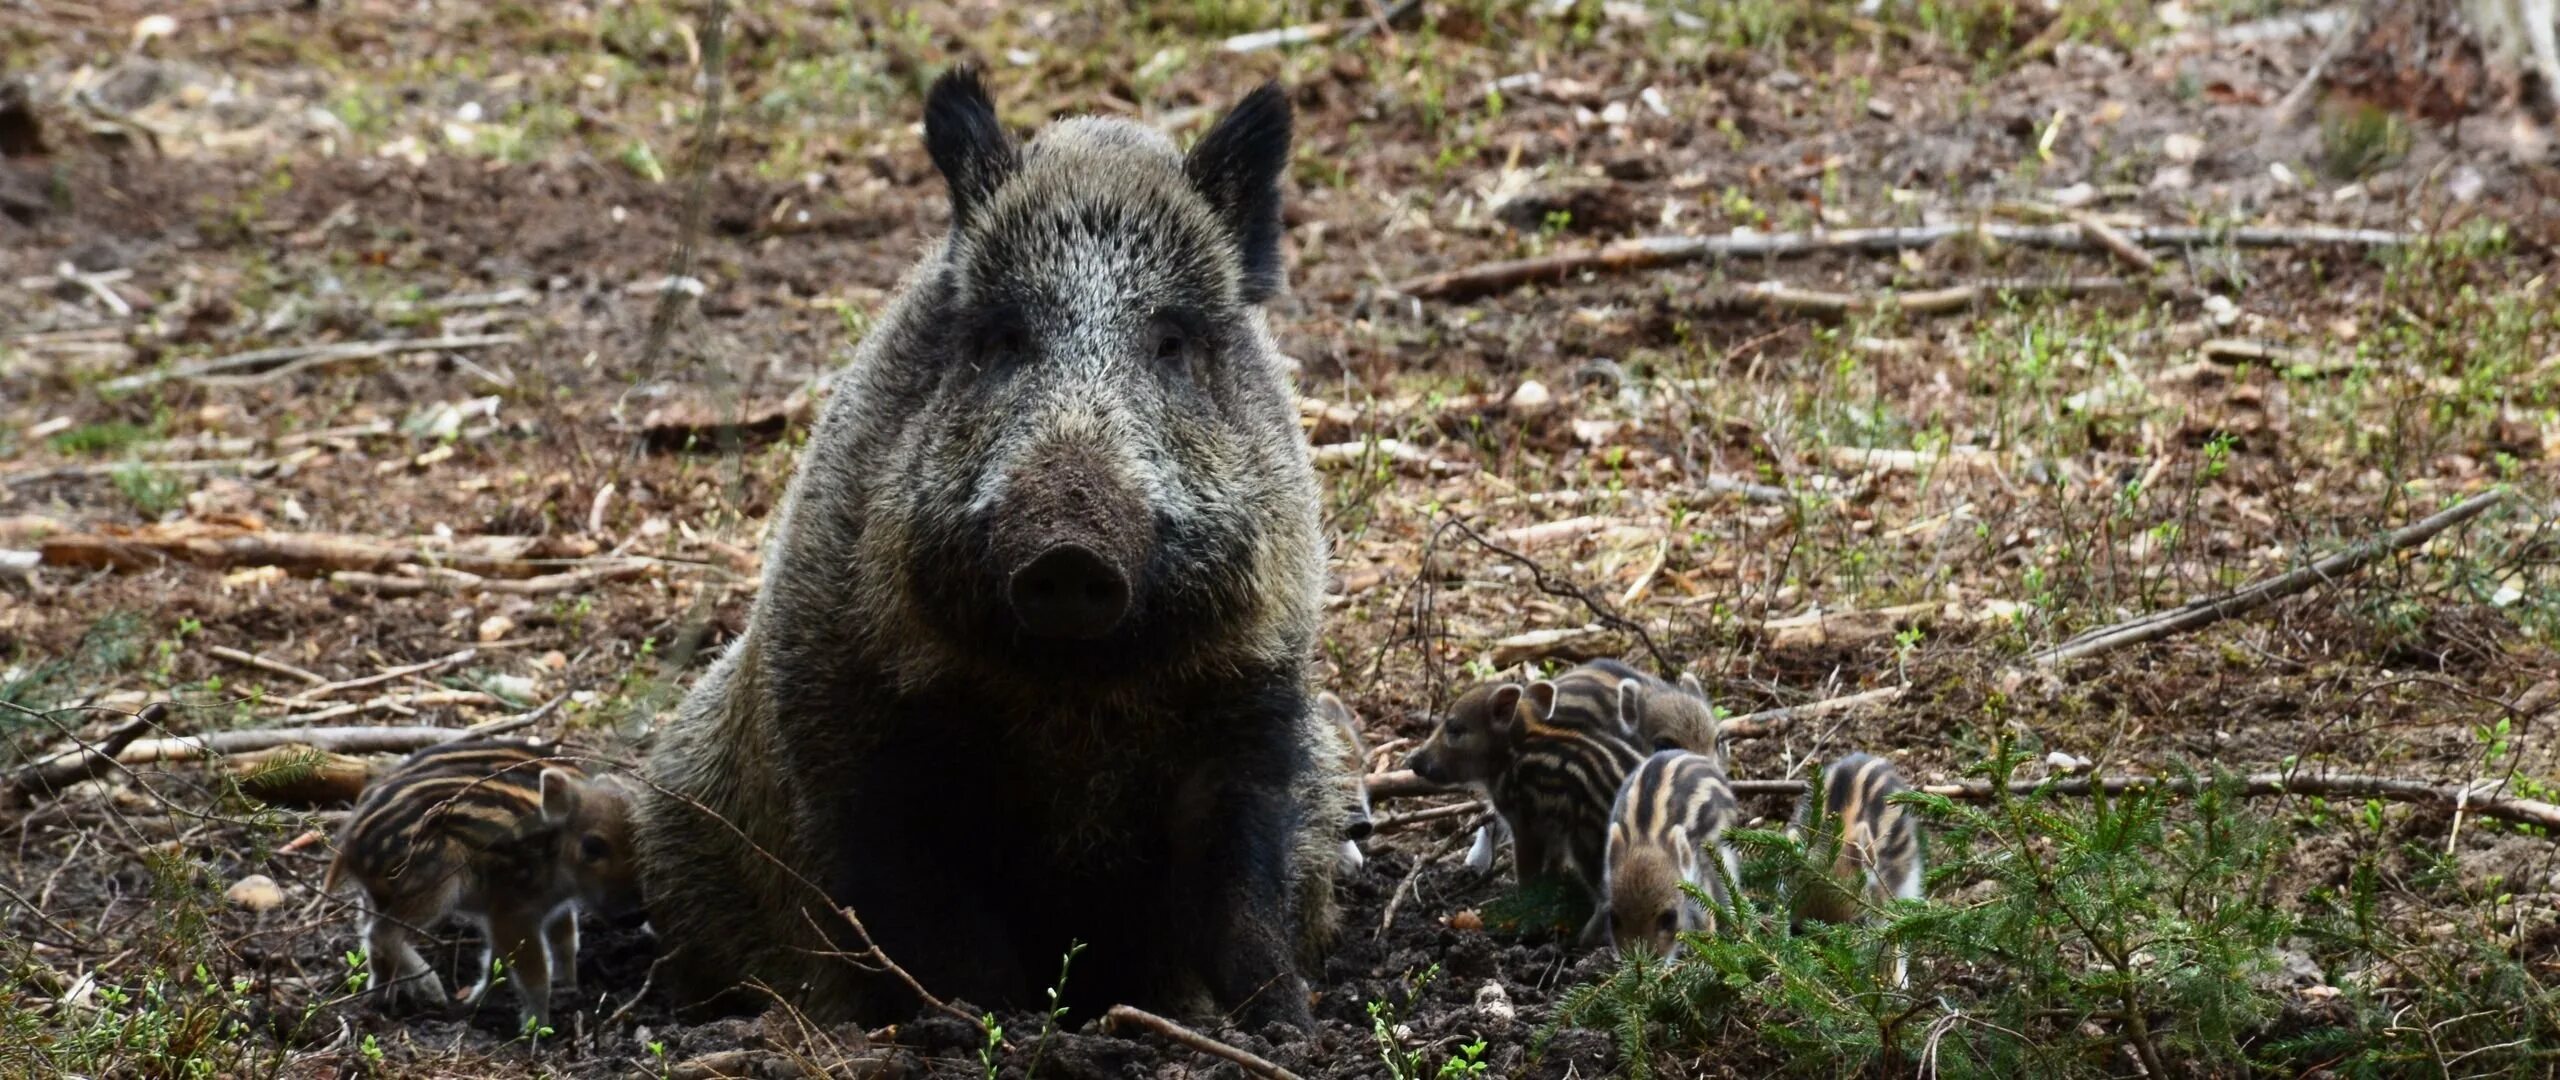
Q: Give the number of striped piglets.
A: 6